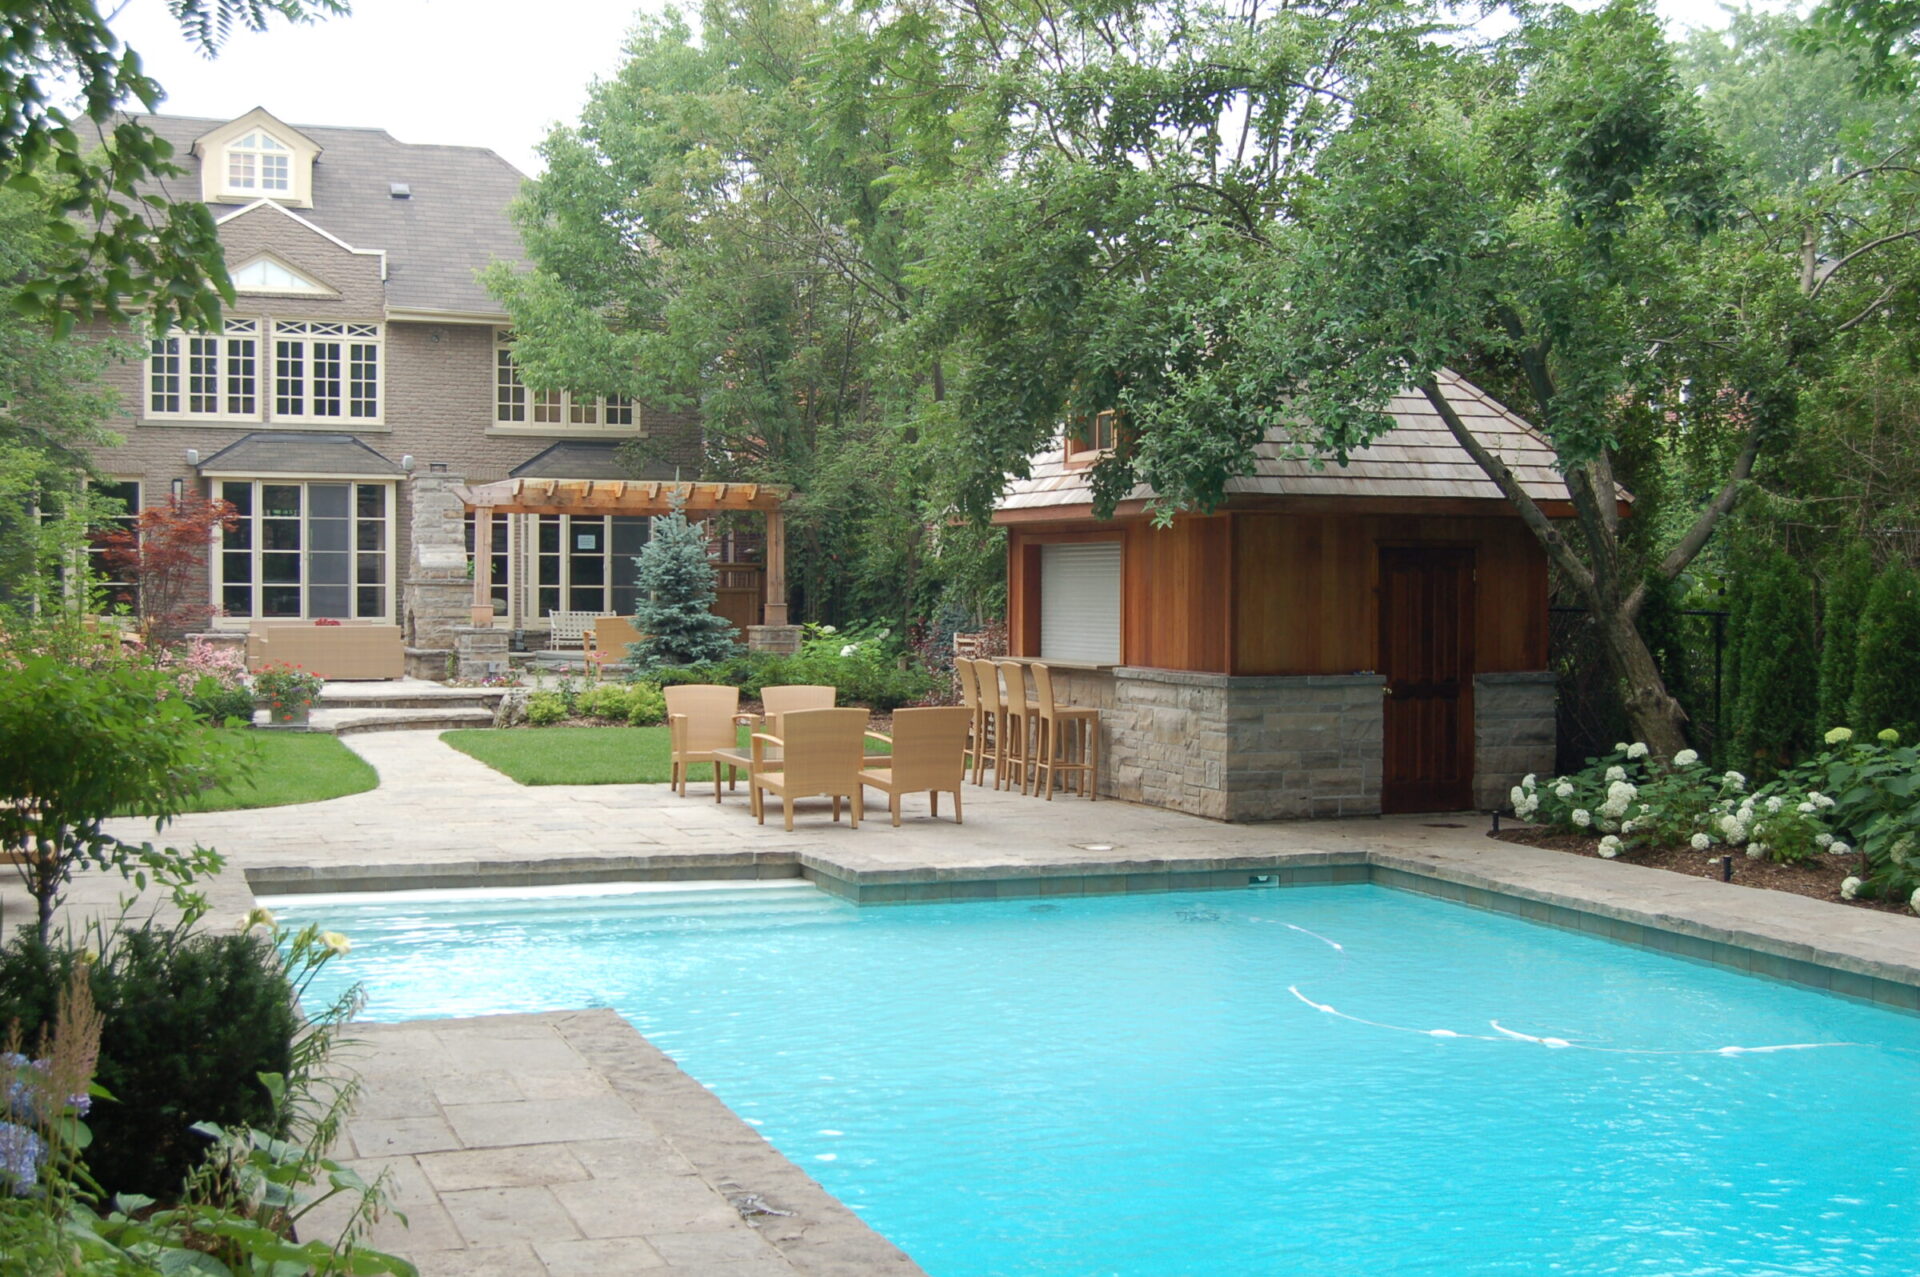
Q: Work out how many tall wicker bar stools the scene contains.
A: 4